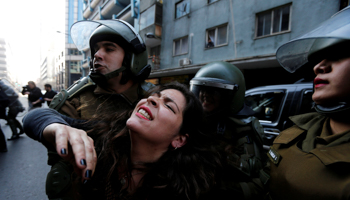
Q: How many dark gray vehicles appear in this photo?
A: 1